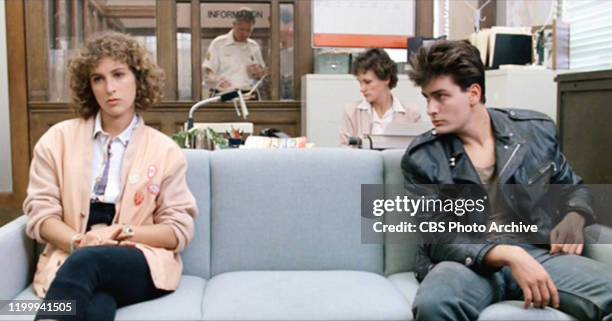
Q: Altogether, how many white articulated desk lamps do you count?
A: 1